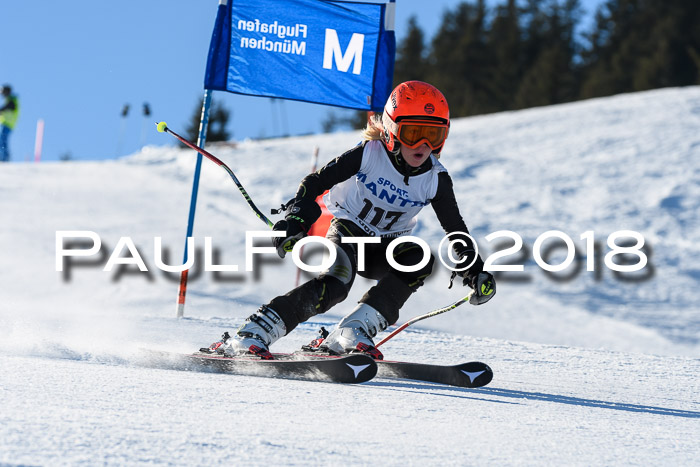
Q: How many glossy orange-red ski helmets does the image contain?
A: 1